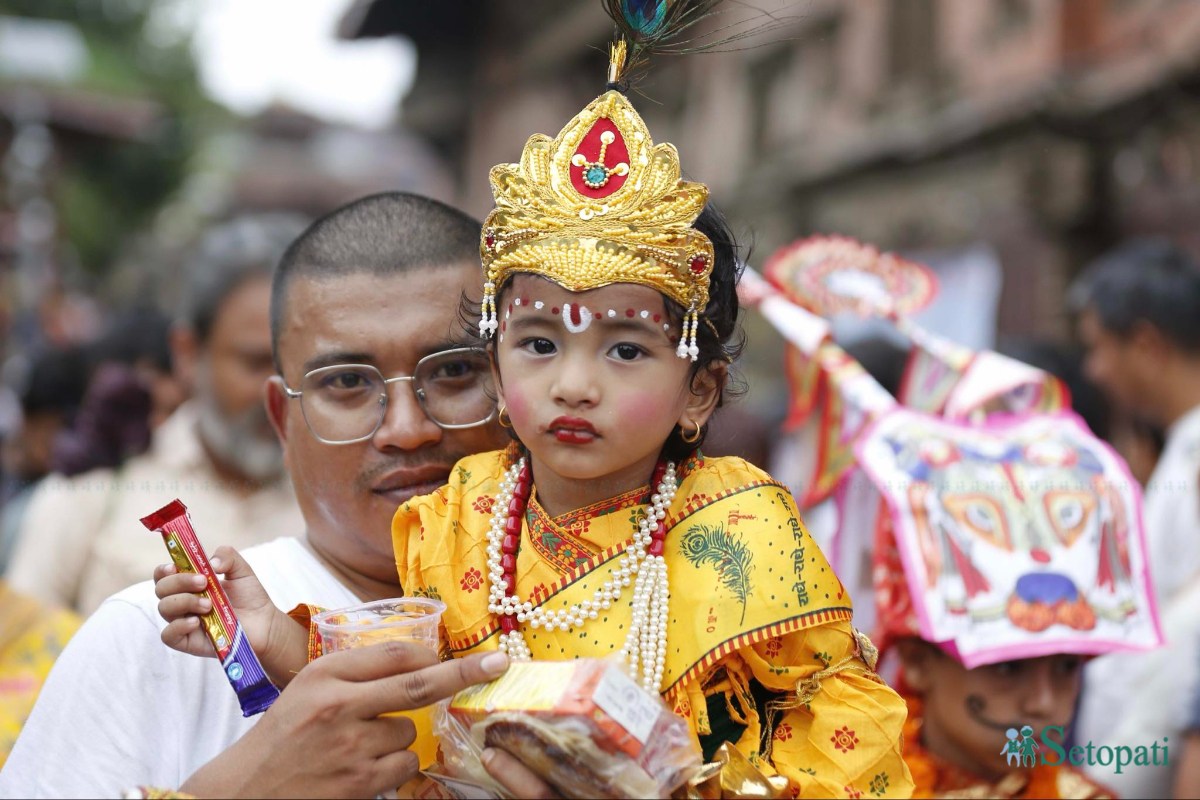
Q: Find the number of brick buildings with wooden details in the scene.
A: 1